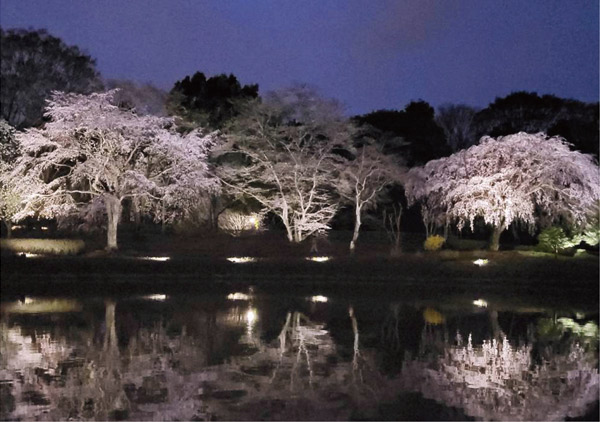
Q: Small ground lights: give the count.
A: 5